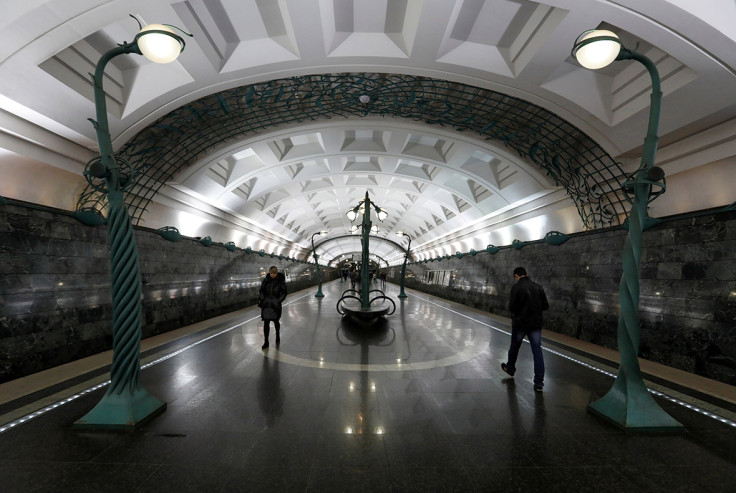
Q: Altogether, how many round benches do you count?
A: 1